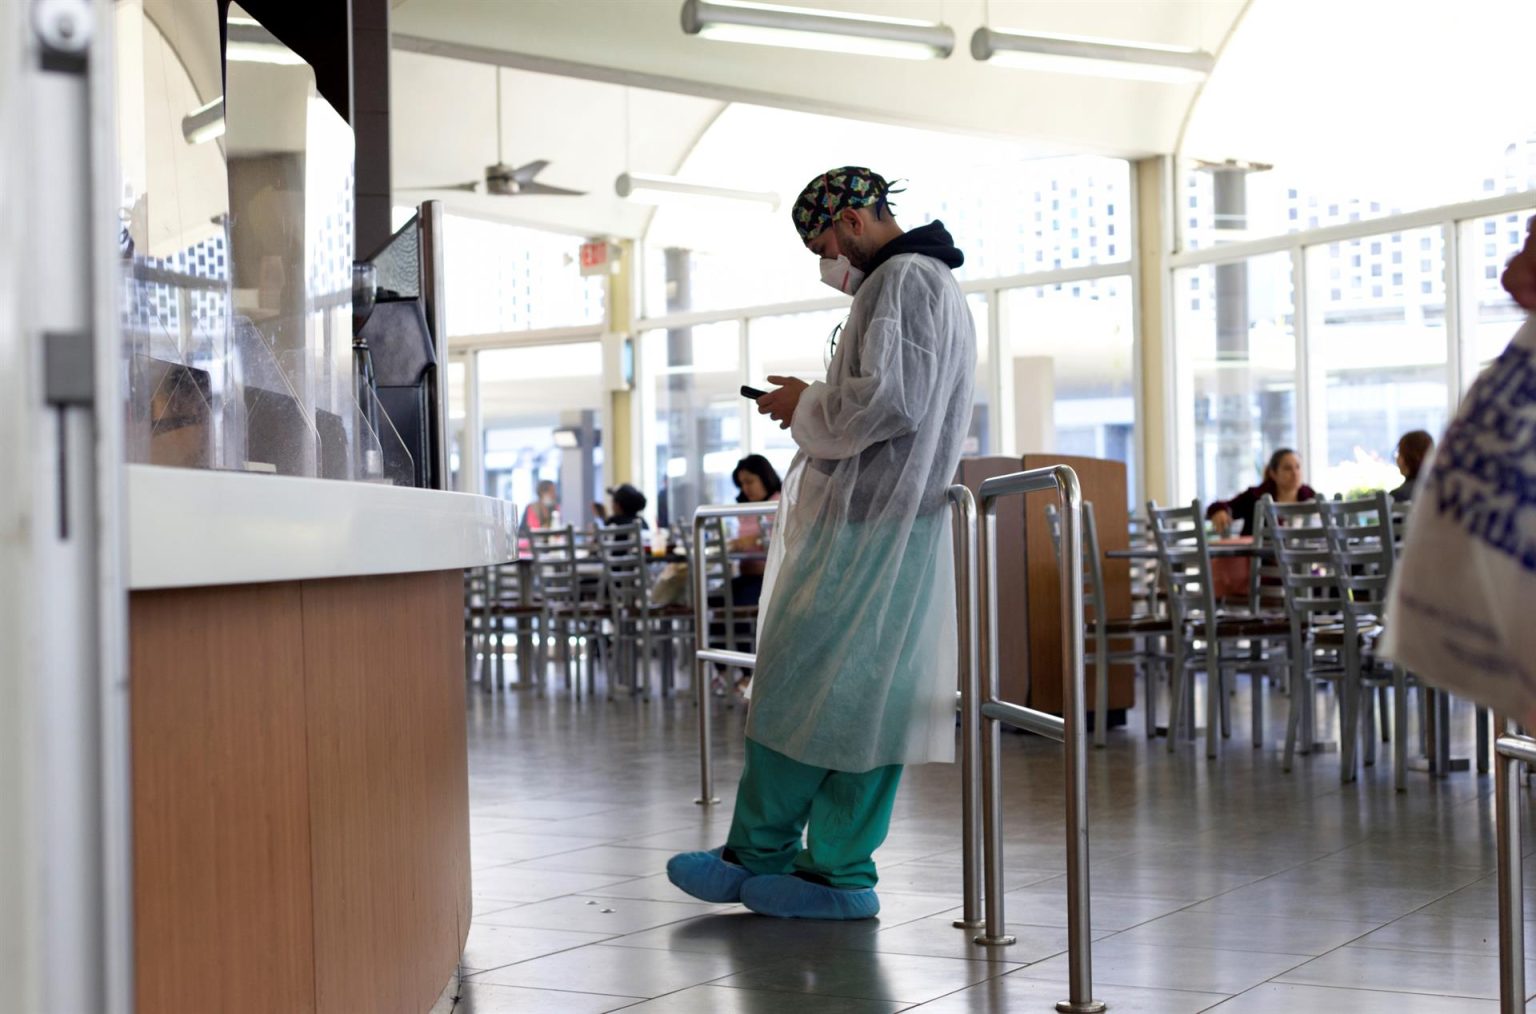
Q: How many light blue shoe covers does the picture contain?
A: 2